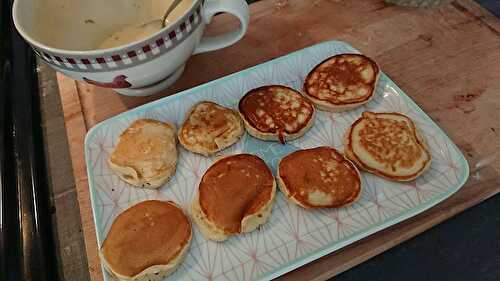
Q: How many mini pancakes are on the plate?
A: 8